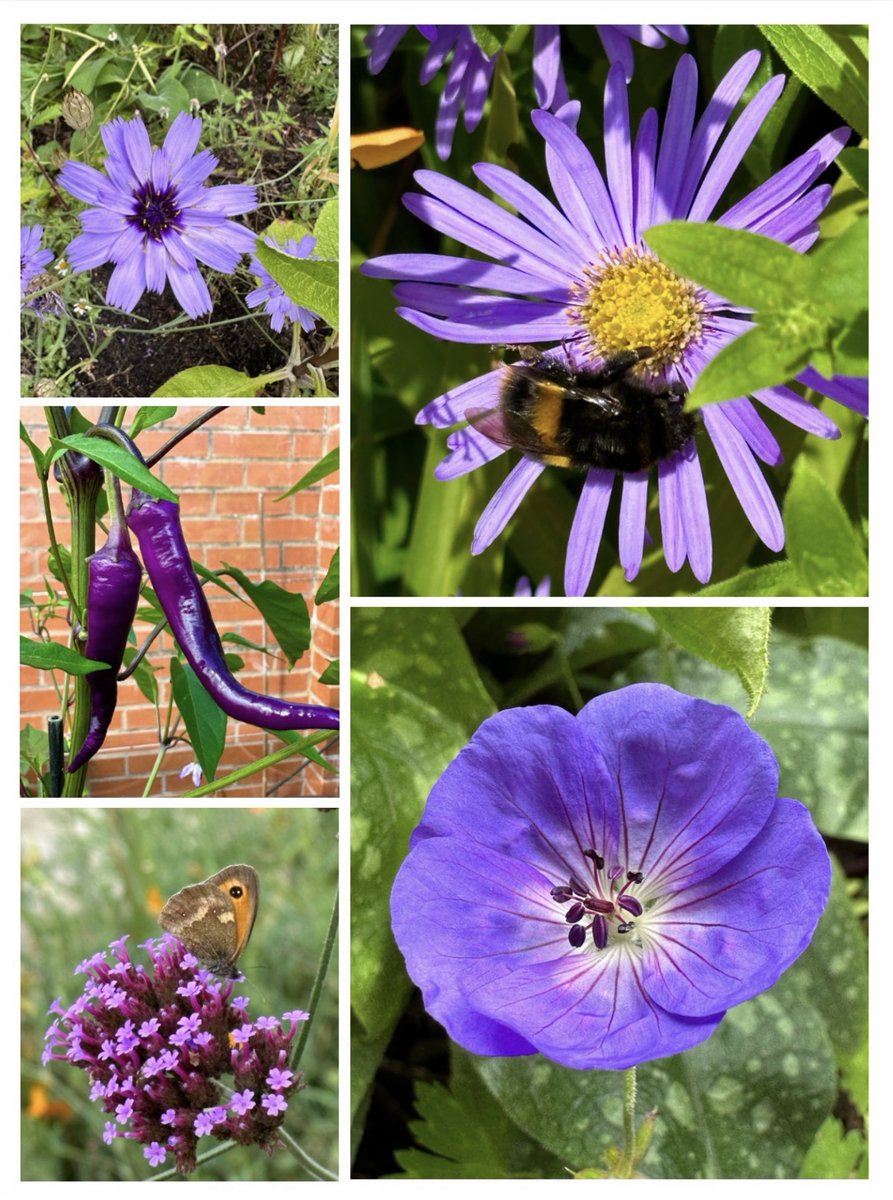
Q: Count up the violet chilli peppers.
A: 2